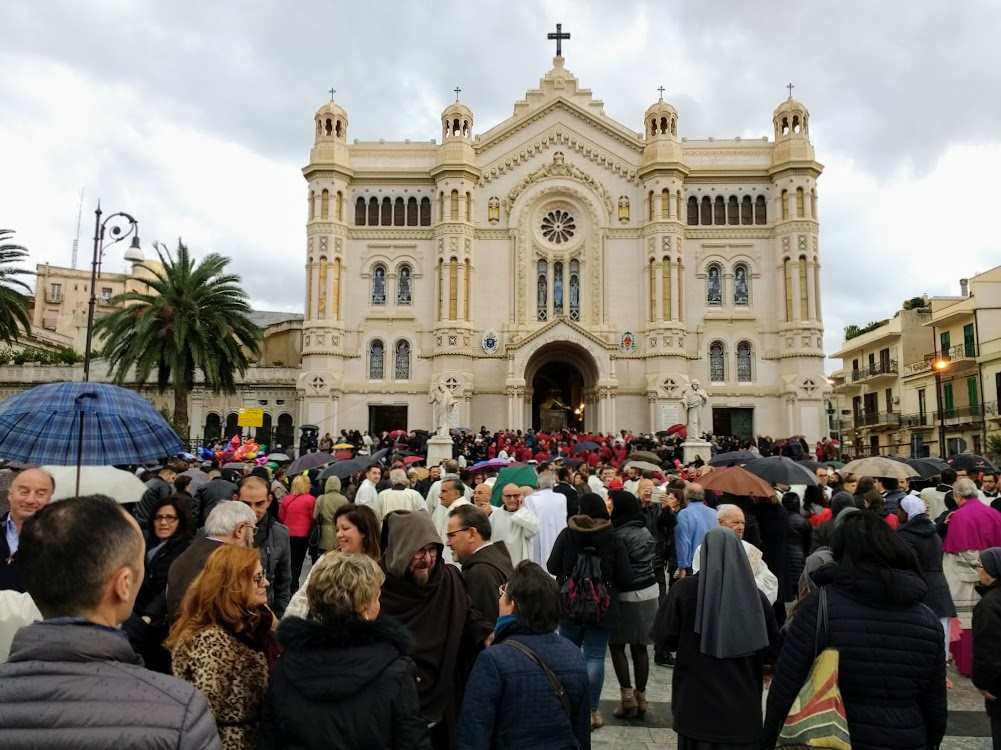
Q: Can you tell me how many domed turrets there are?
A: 4